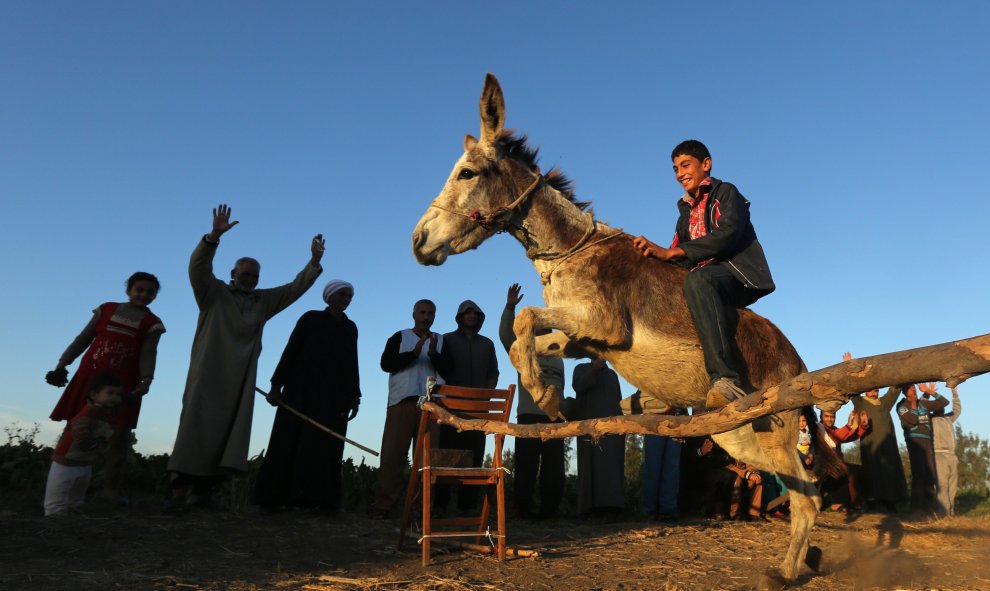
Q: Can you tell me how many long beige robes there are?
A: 1